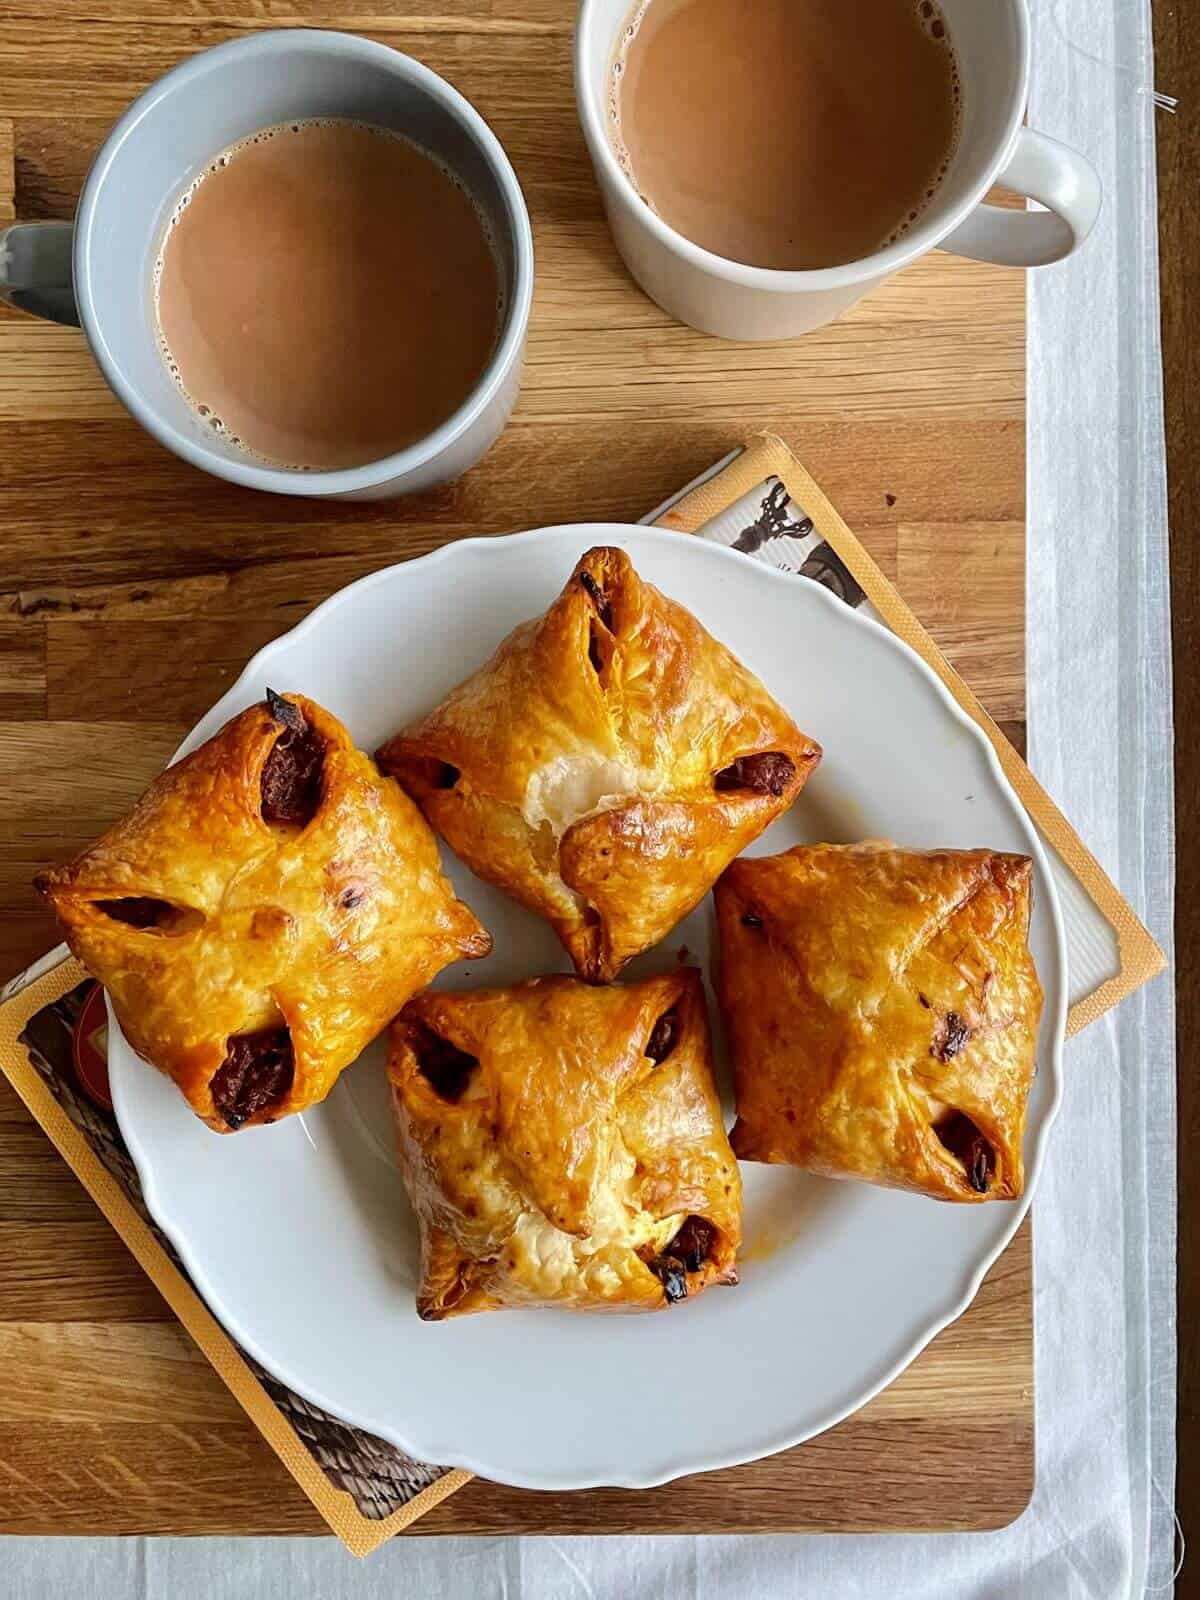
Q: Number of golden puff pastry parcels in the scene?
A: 4